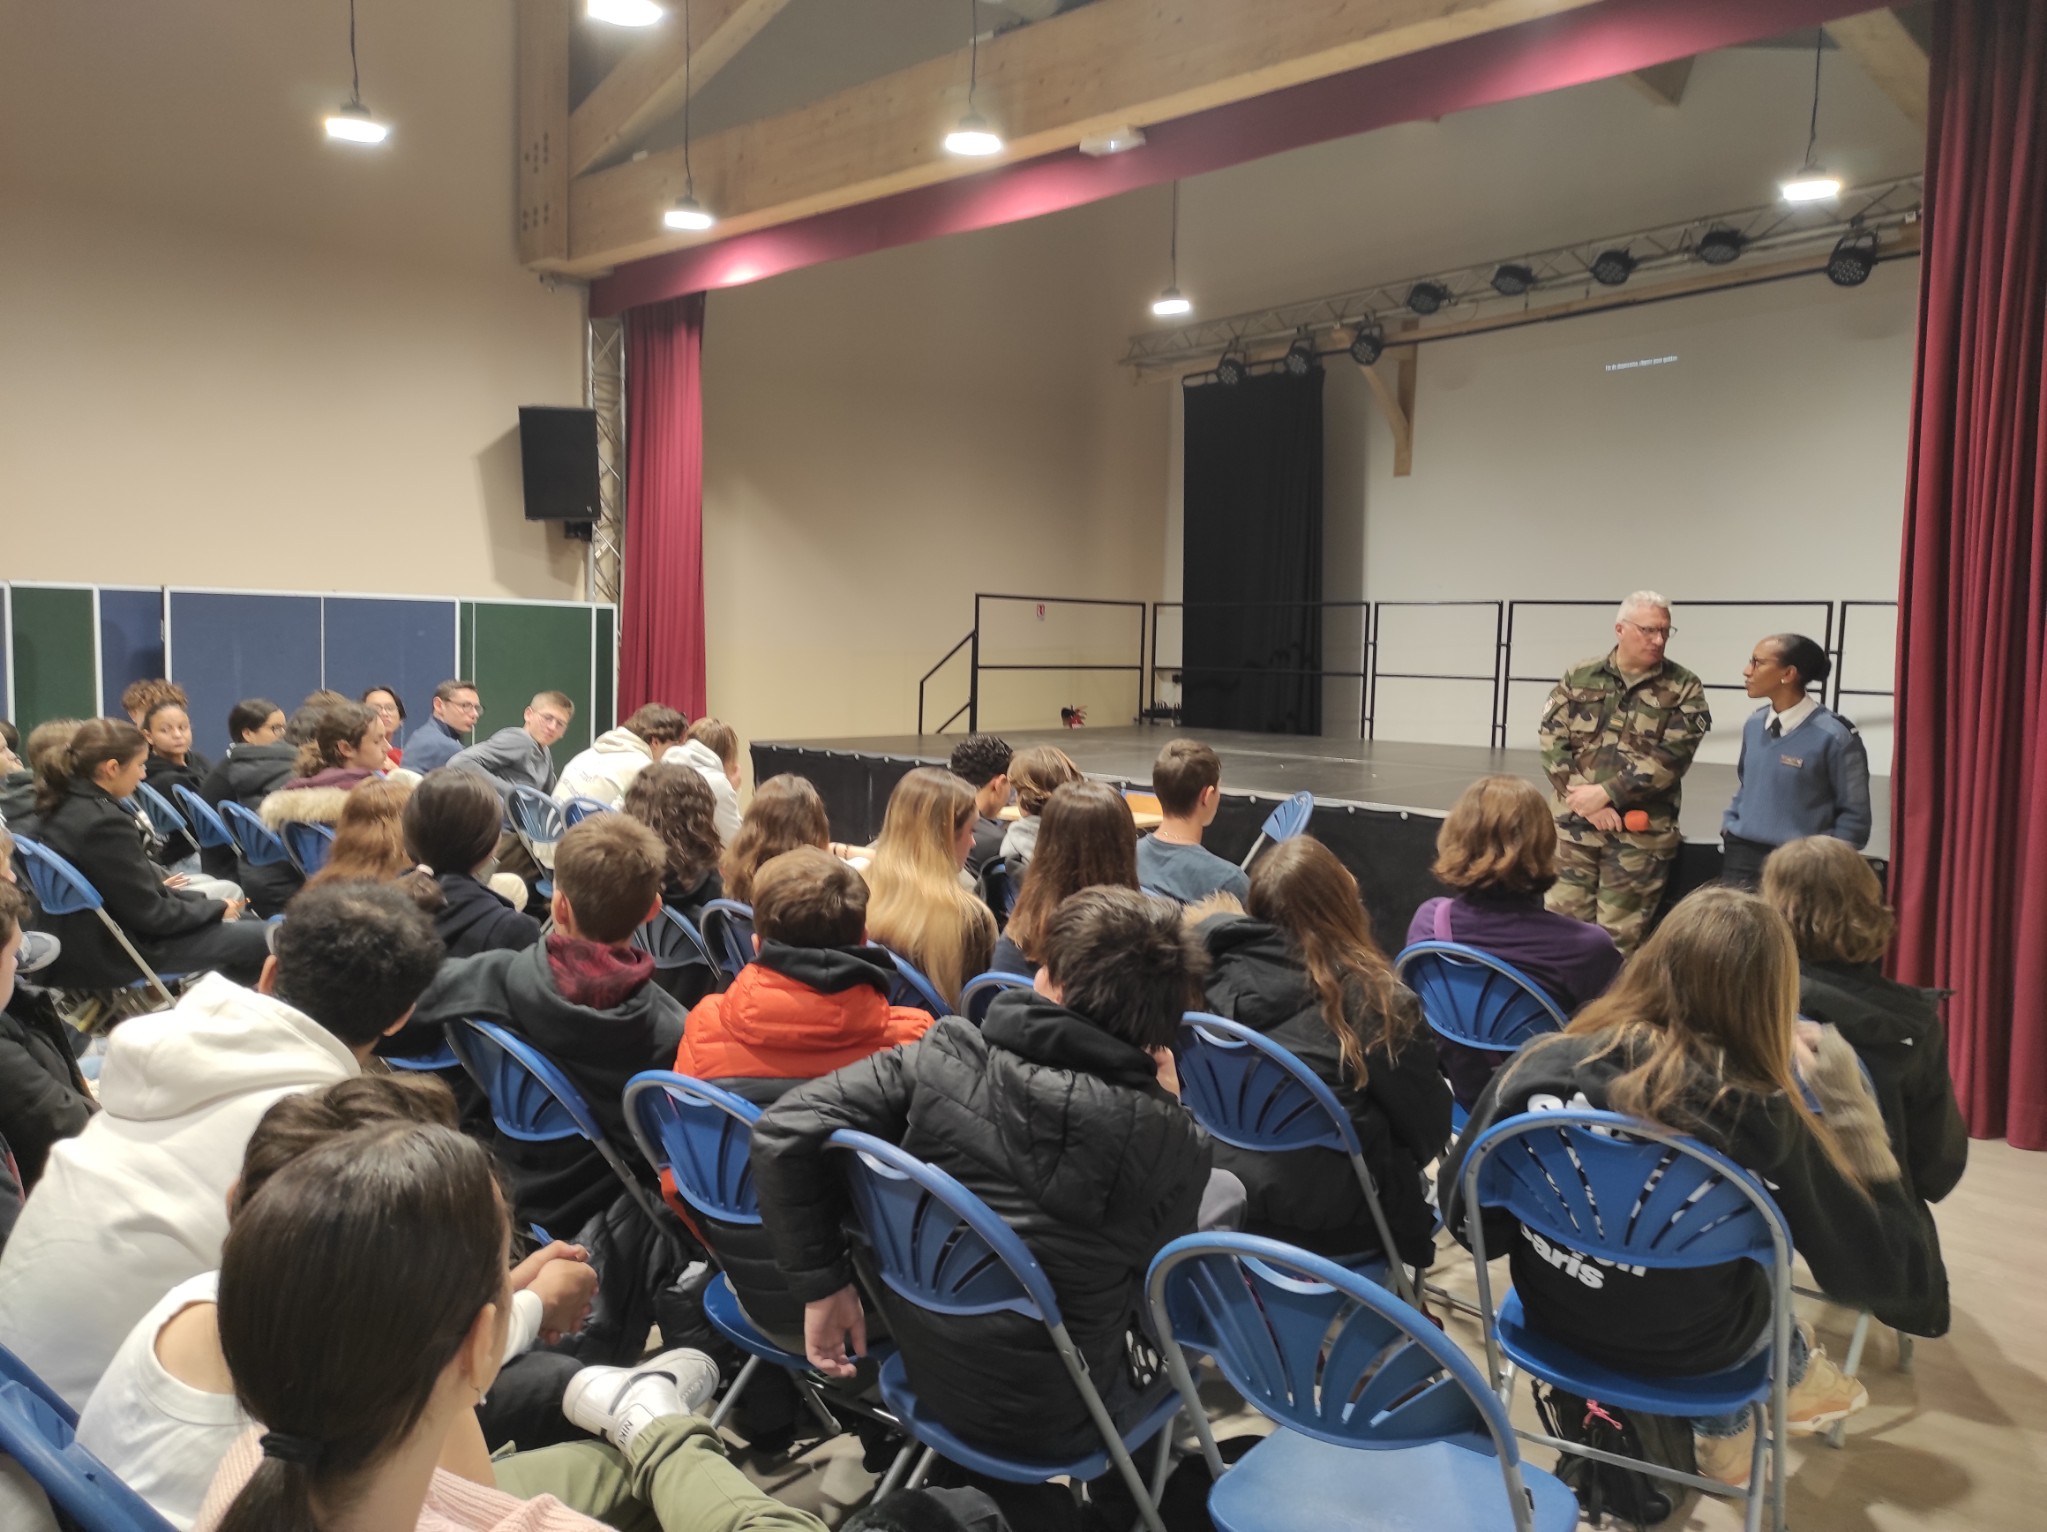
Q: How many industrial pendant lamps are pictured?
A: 6